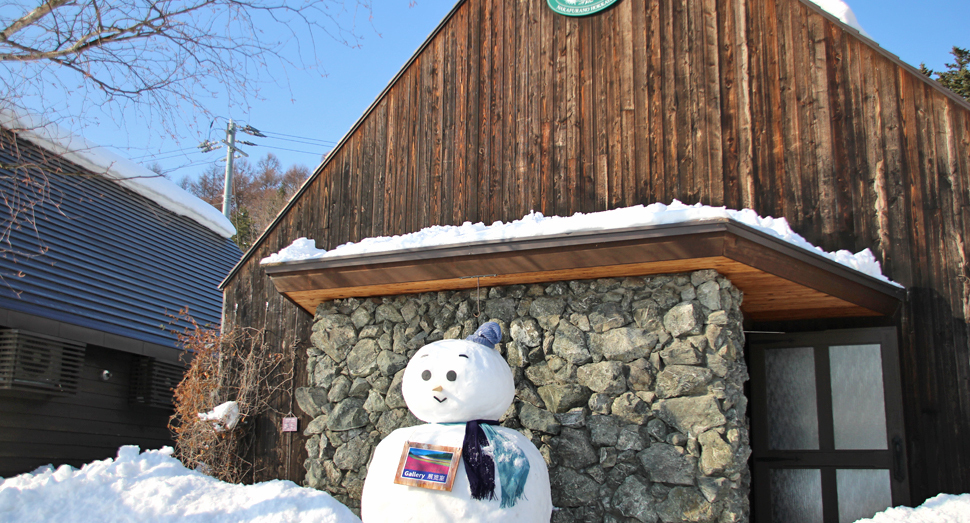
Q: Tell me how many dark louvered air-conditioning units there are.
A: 2